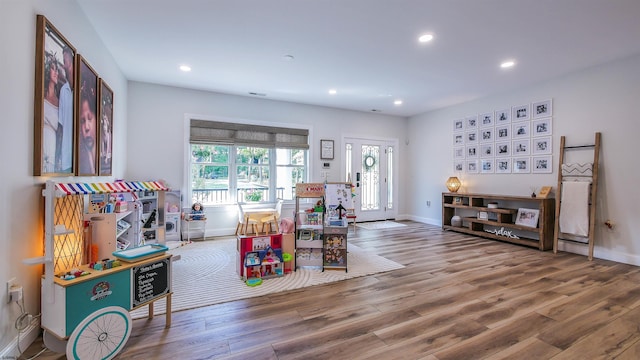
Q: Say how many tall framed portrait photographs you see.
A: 3